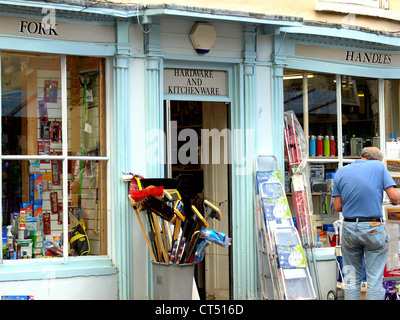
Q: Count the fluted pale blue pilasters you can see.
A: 4